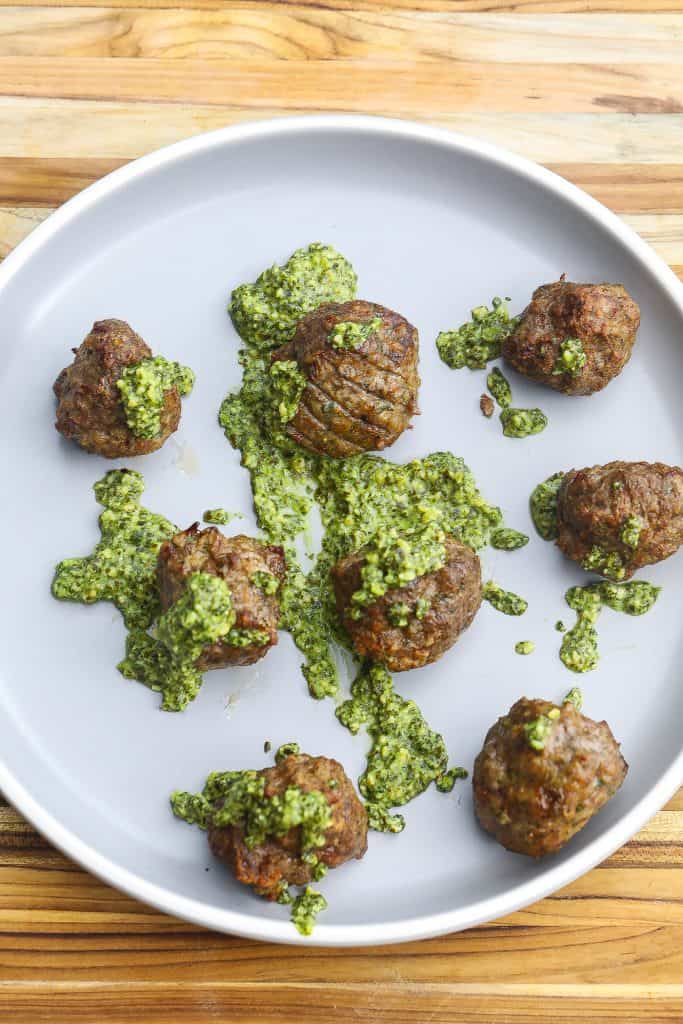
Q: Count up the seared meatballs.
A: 8